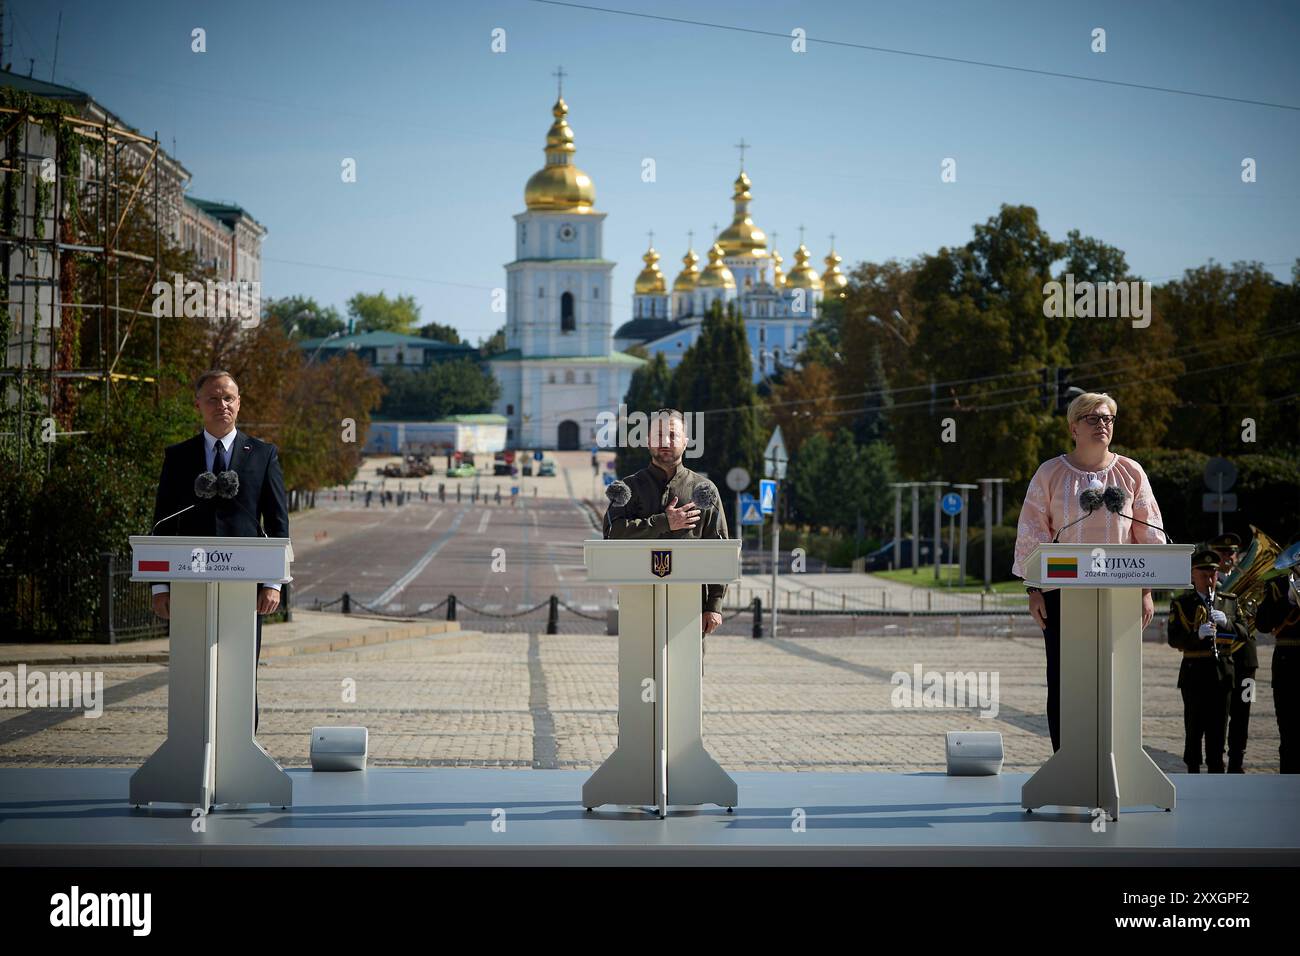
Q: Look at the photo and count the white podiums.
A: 3